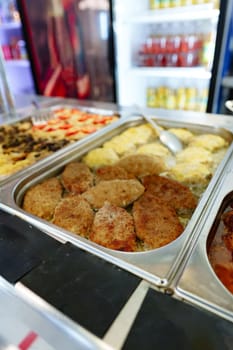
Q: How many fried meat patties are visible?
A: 9